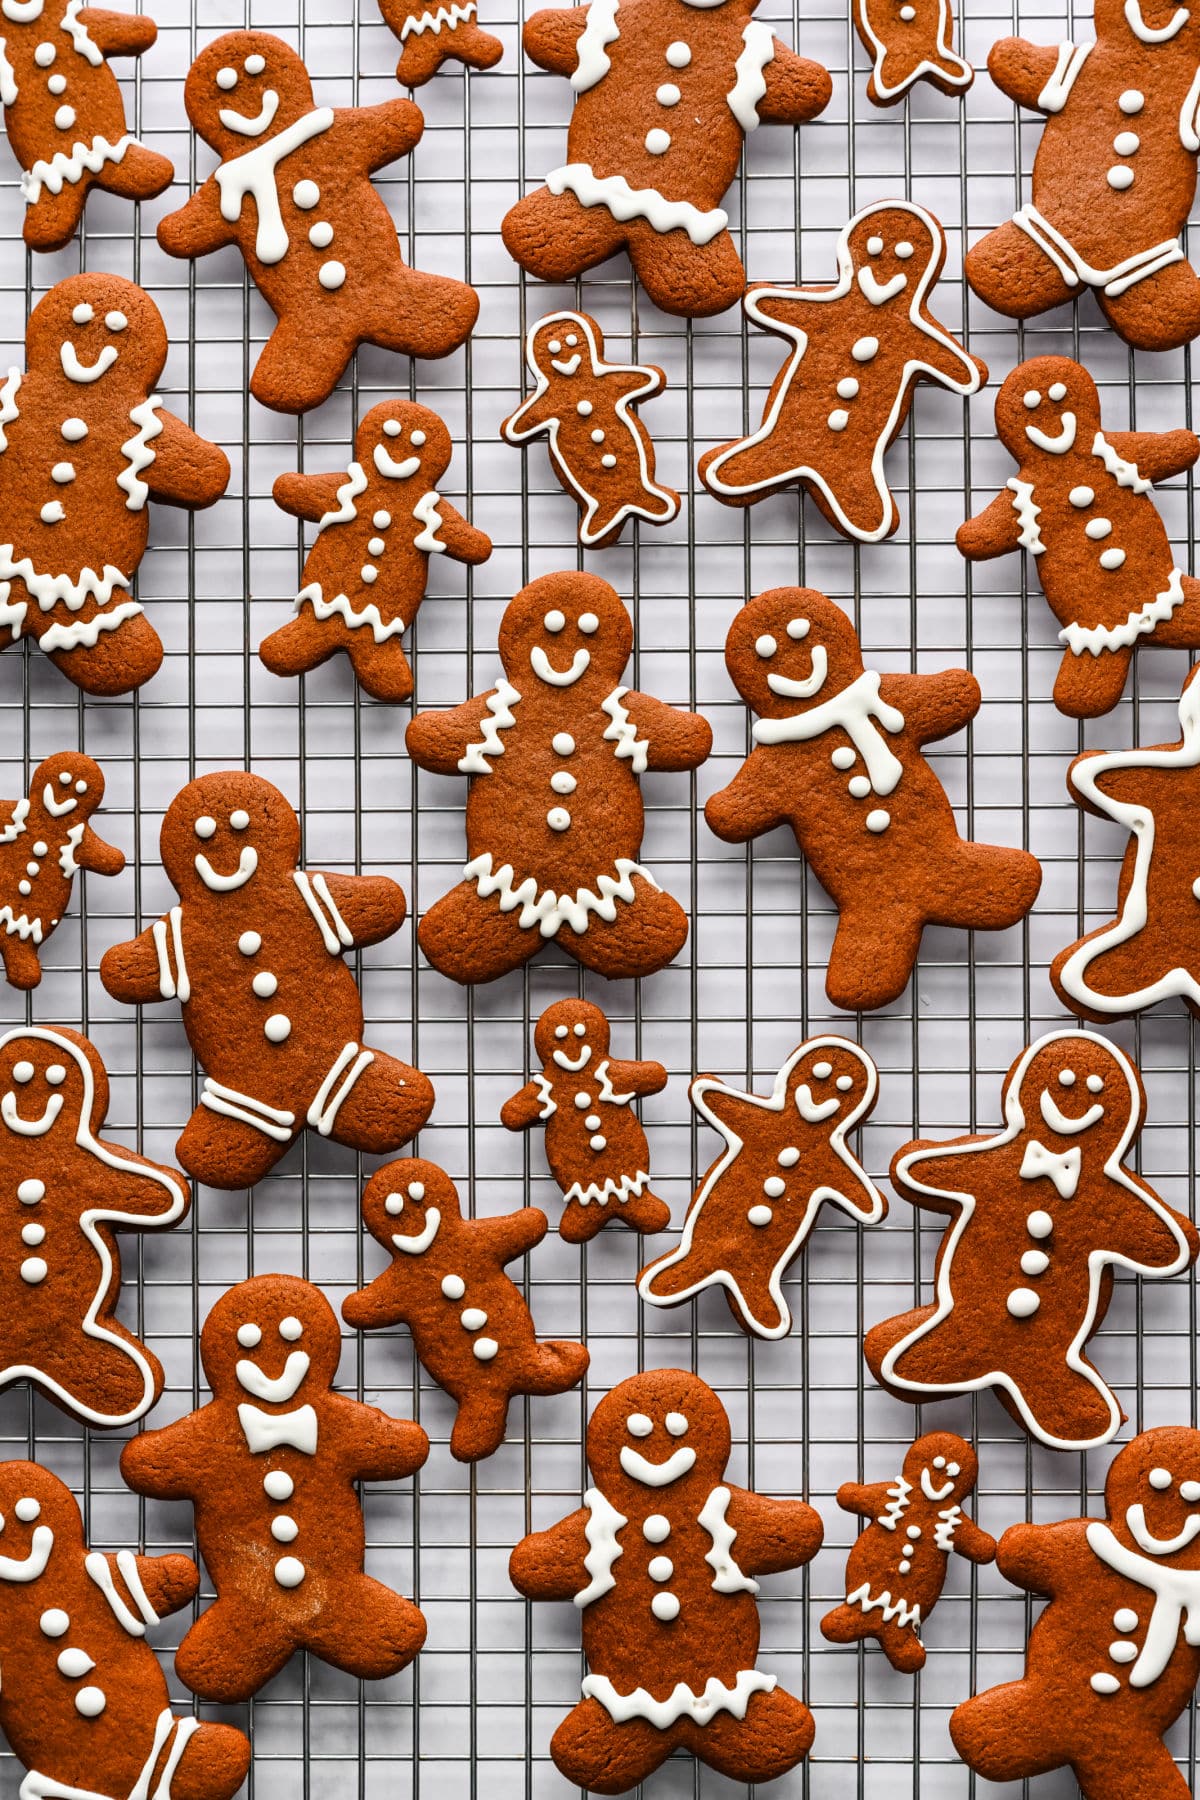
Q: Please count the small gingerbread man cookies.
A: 6